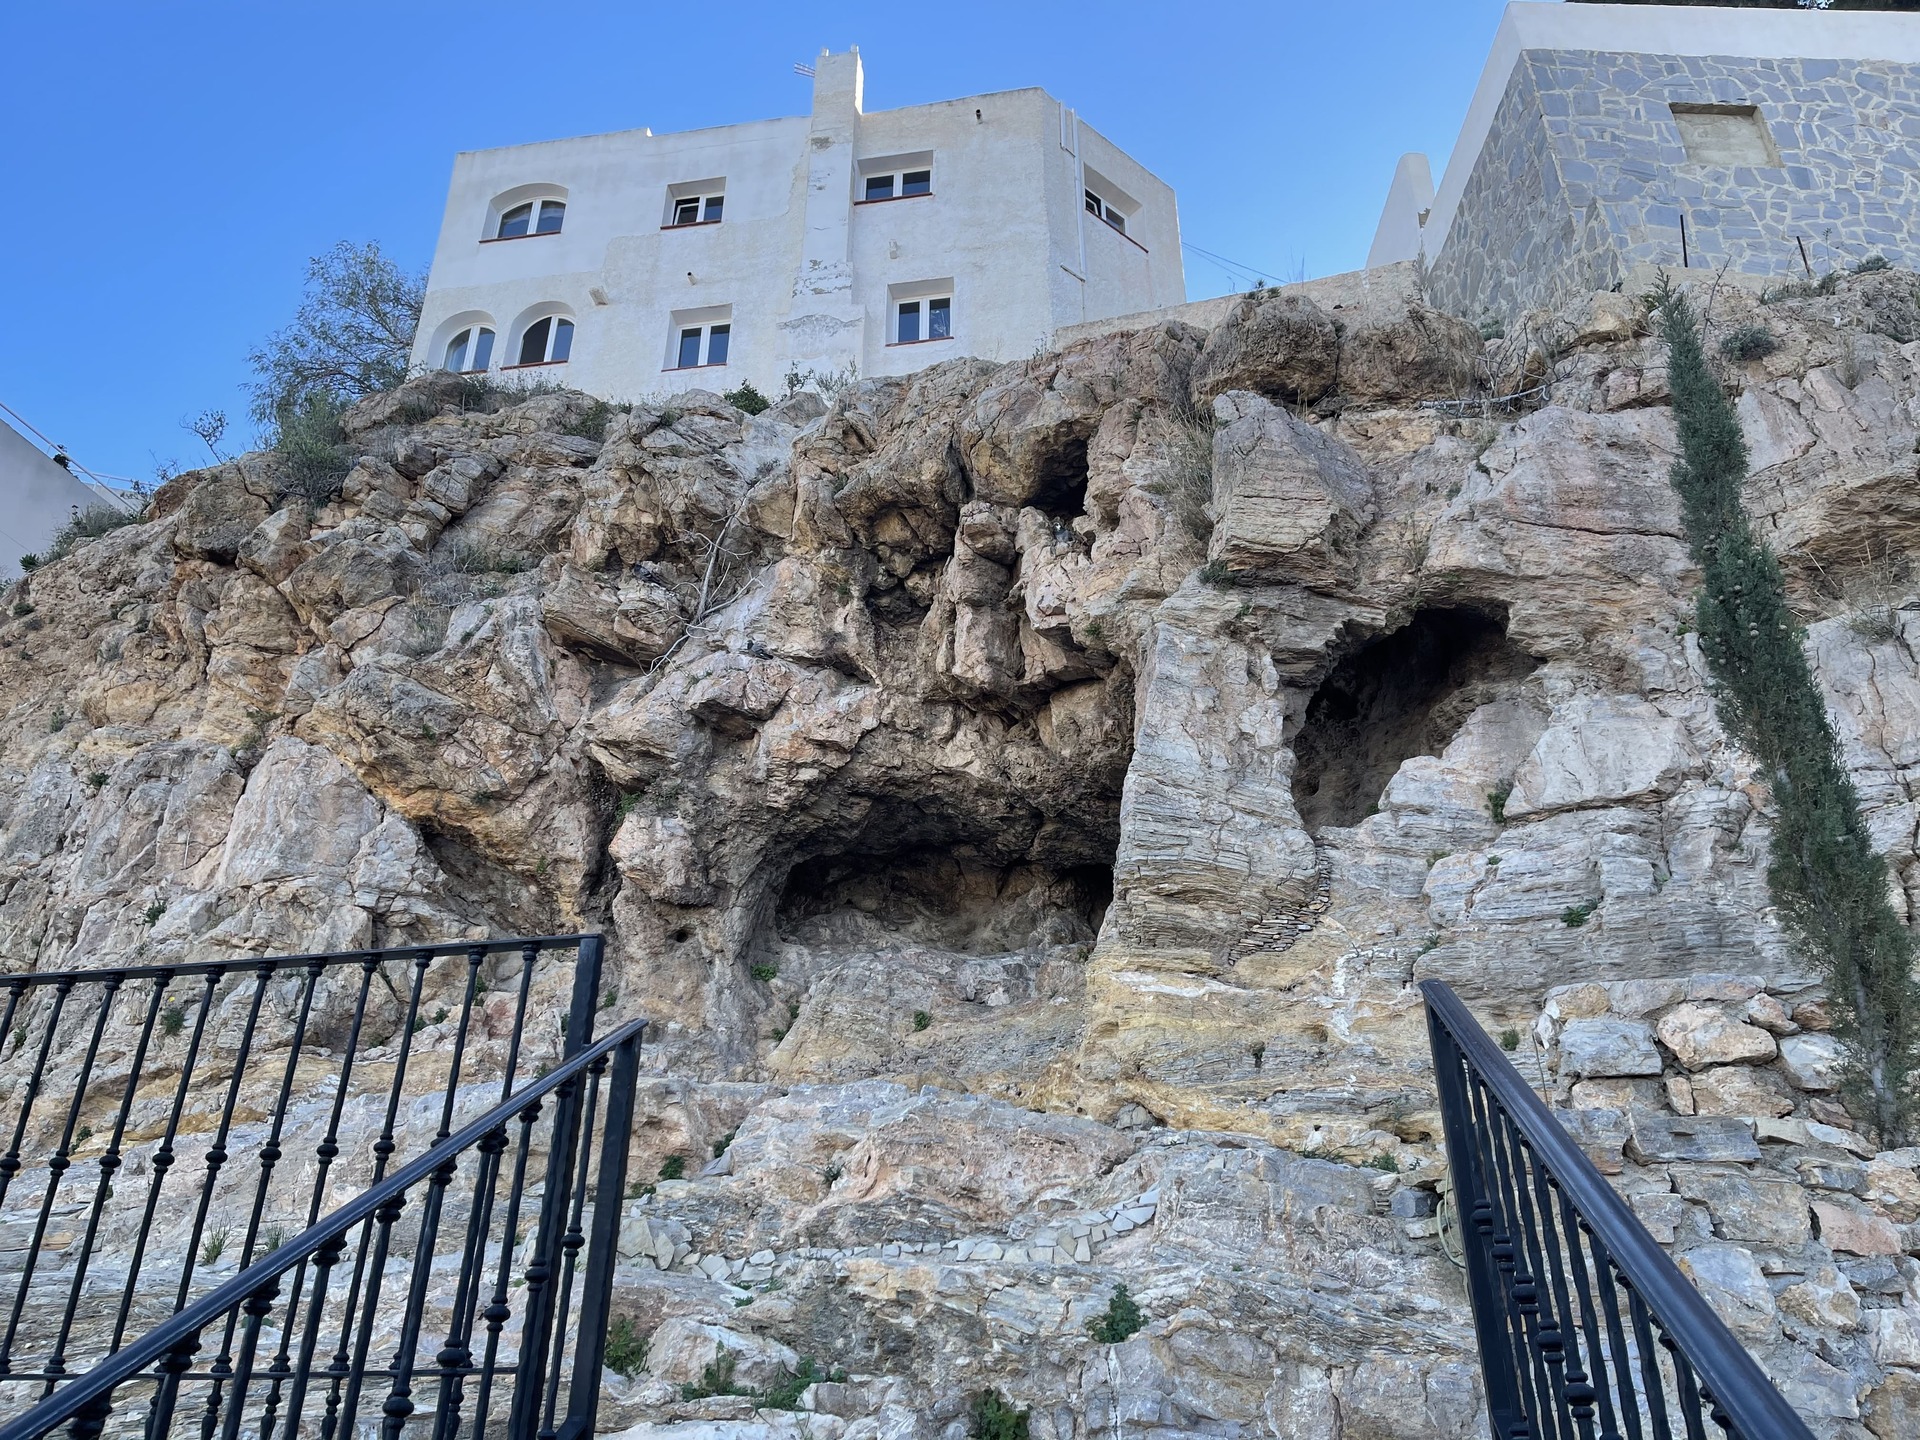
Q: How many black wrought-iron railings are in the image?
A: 3